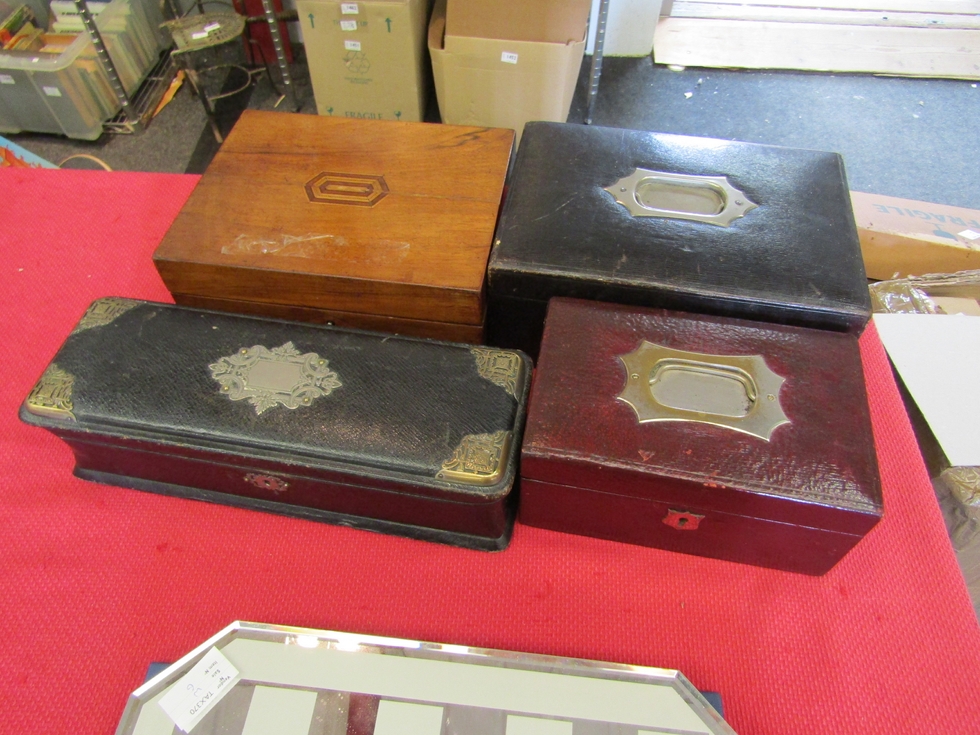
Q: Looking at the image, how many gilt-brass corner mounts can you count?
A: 4